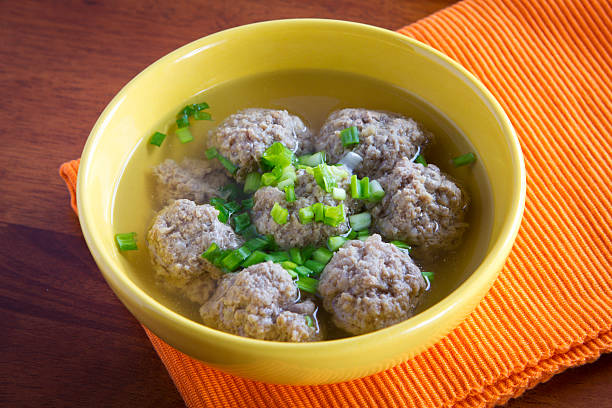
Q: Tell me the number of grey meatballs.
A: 8